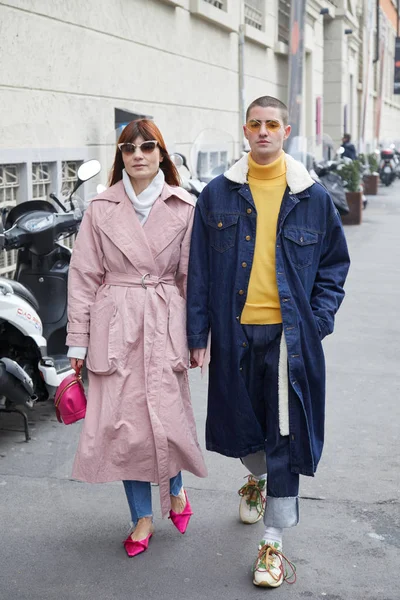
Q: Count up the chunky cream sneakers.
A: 2